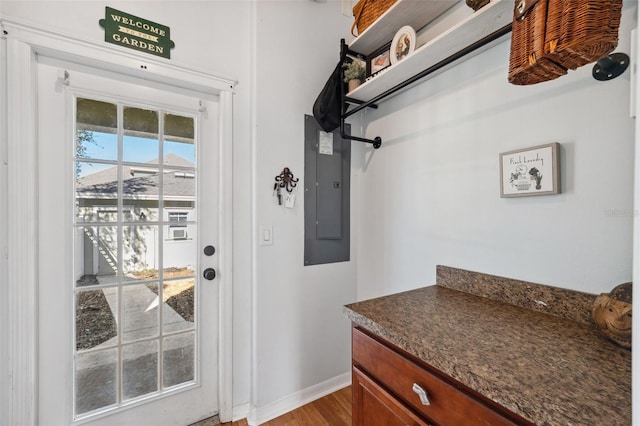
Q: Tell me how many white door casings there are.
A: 1